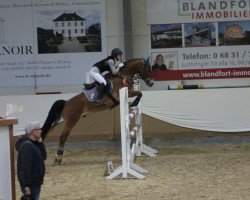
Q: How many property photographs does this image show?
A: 4